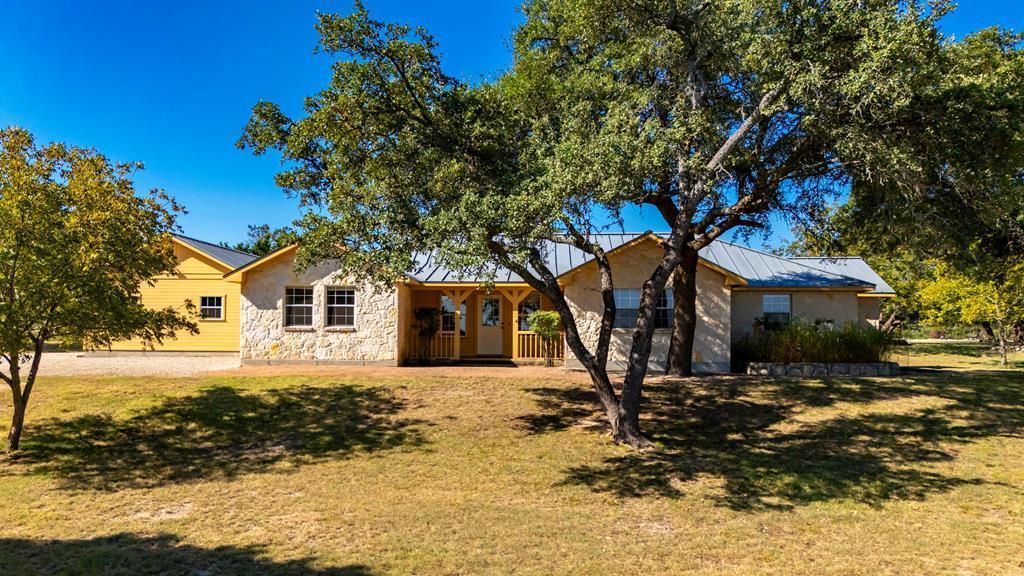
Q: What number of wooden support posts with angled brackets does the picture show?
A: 2